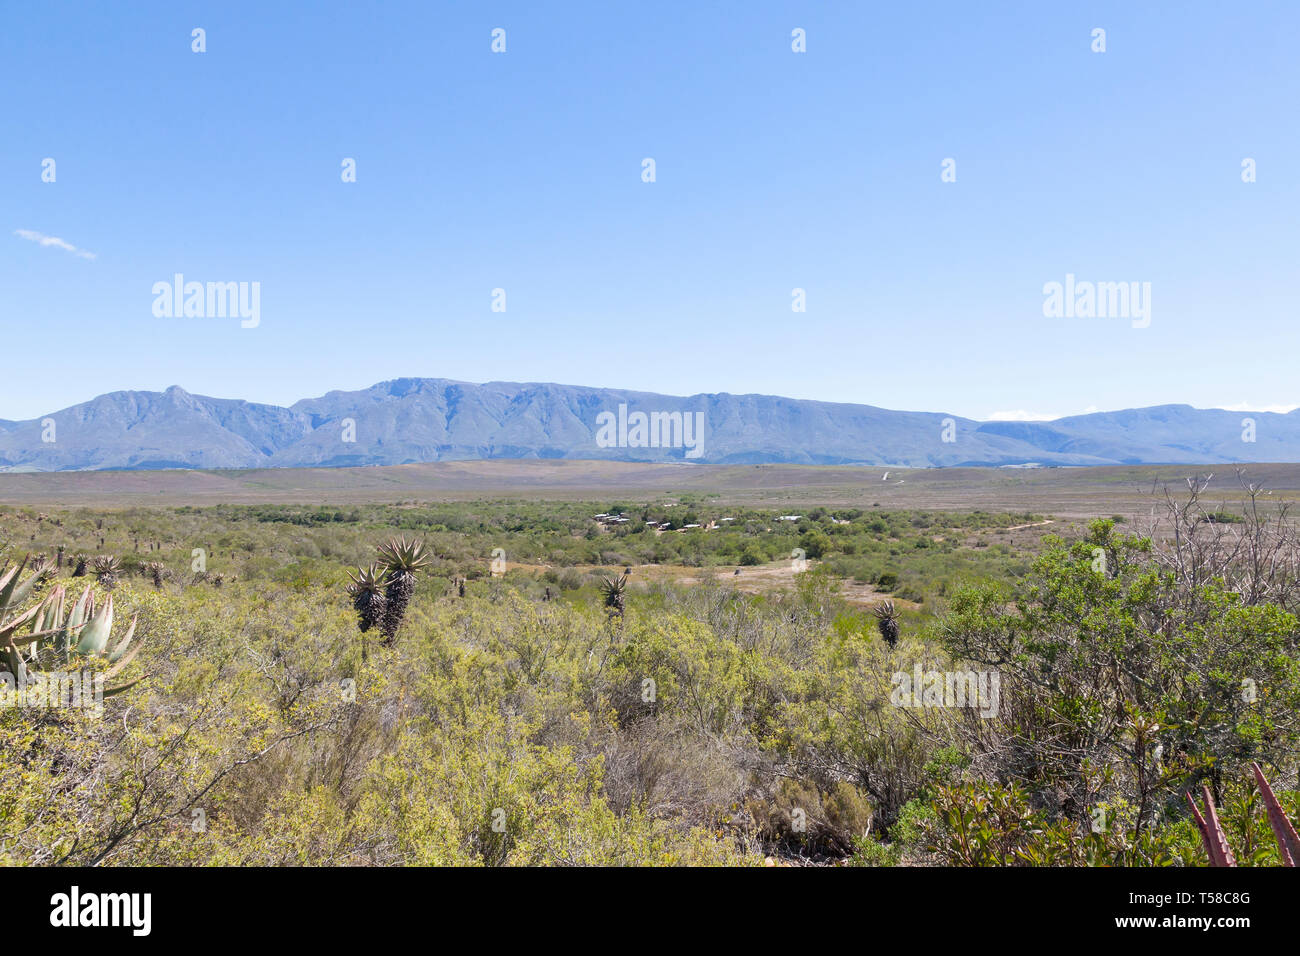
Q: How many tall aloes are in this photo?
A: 4